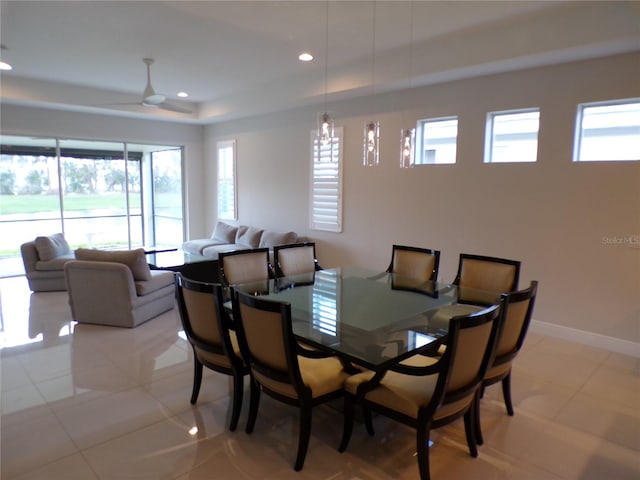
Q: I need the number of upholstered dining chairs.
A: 8